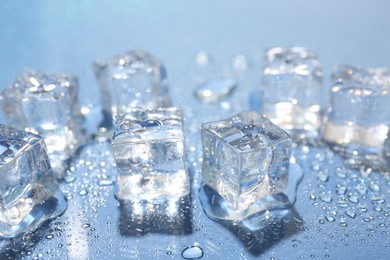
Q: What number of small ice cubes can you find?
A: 7